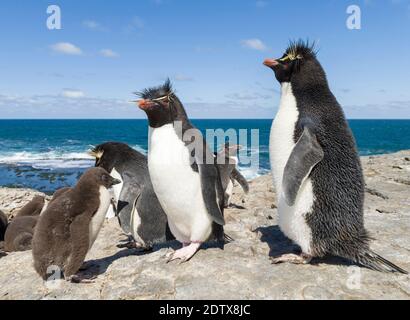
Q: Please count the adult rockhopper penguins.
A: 4